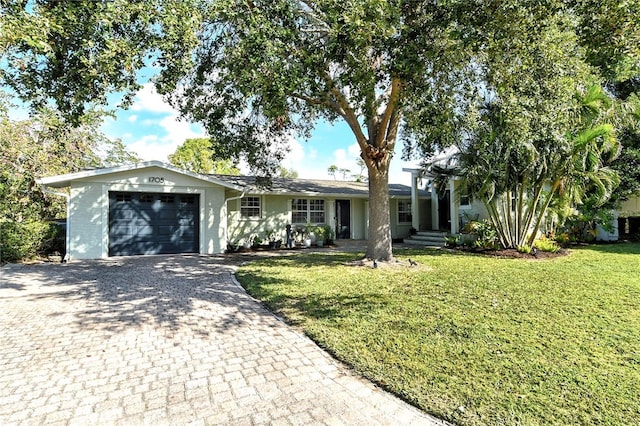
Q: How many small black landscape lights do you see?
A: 3